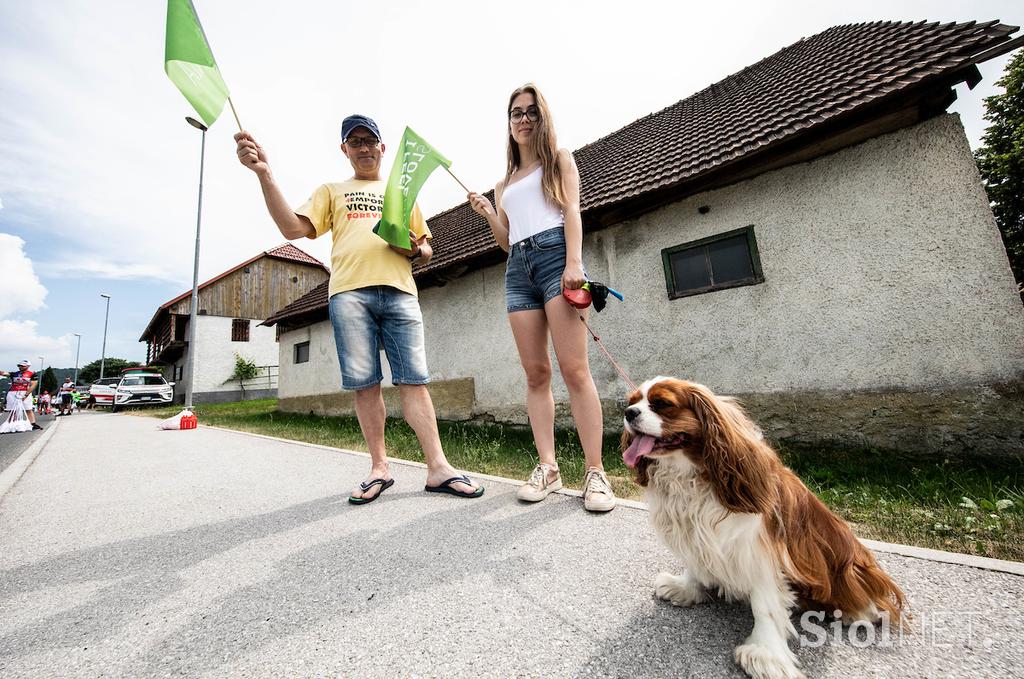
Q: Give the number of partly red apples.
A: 0